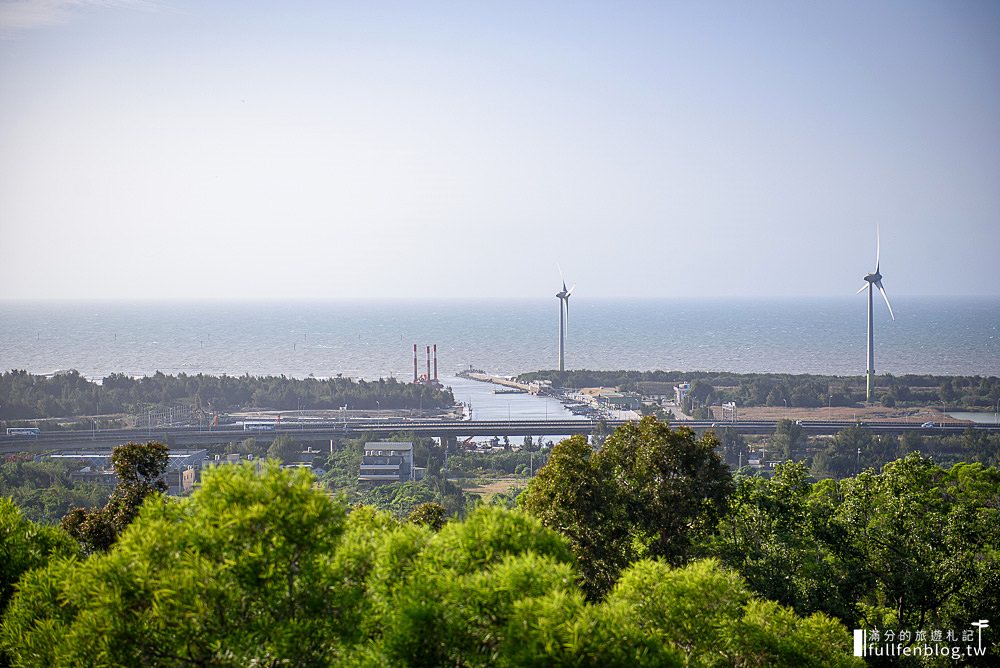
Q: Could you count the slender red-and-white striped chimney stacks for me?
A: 3